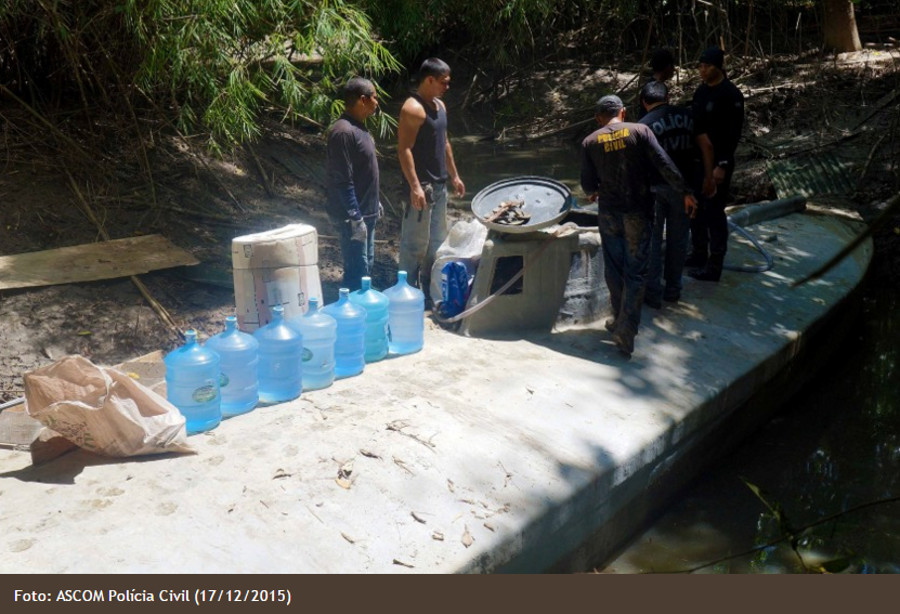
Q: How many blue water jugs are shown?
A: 7